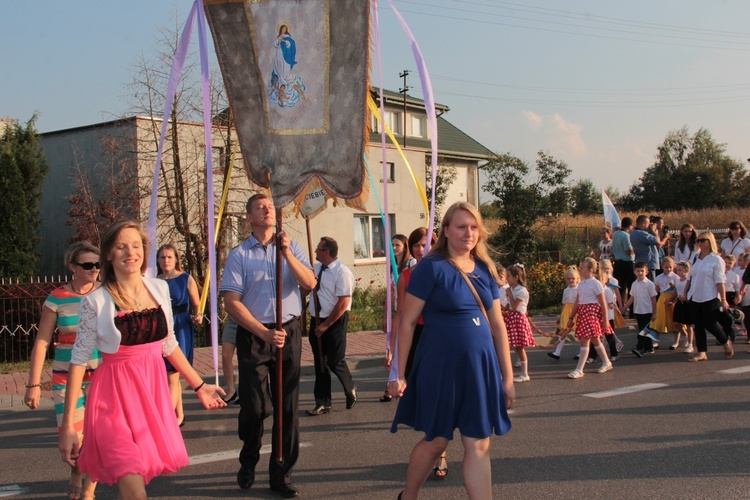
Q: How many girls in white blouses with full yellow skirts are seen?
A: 3